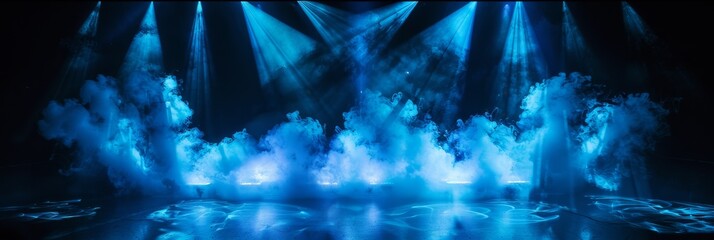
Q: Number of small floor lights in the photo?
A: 6